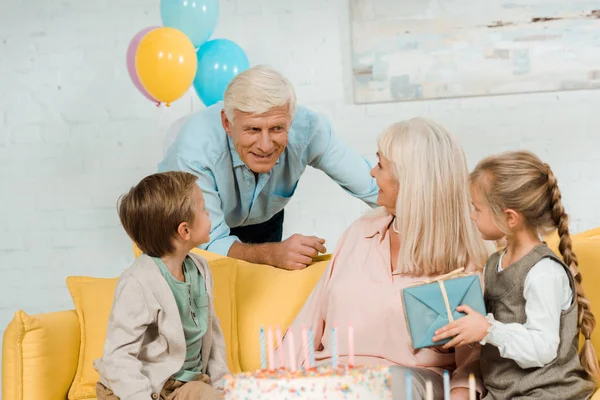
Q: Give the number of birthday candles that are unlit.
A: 13